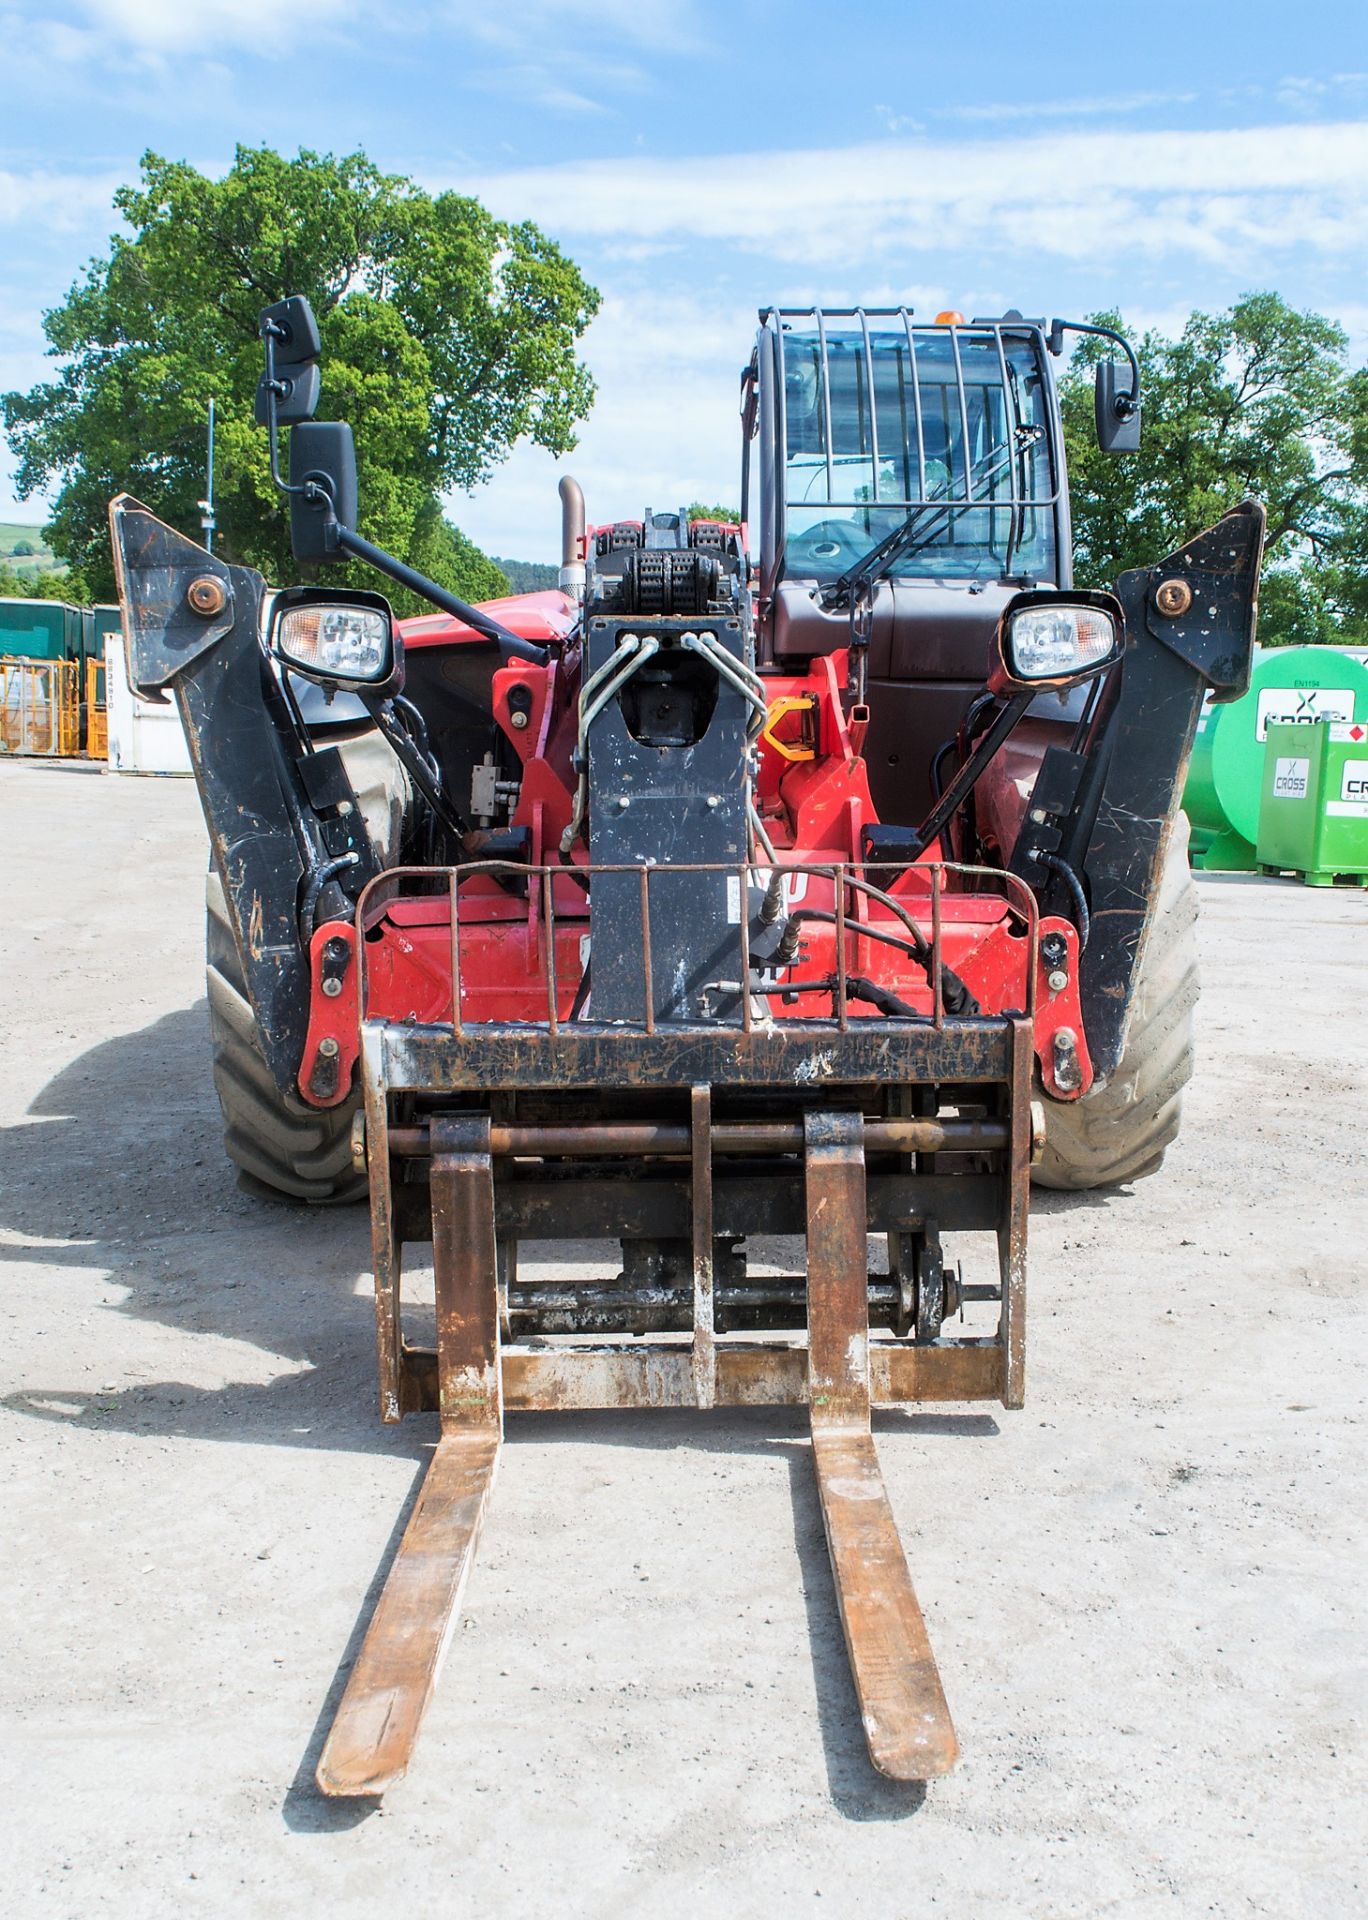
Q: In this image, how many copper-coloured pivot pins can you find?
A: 2